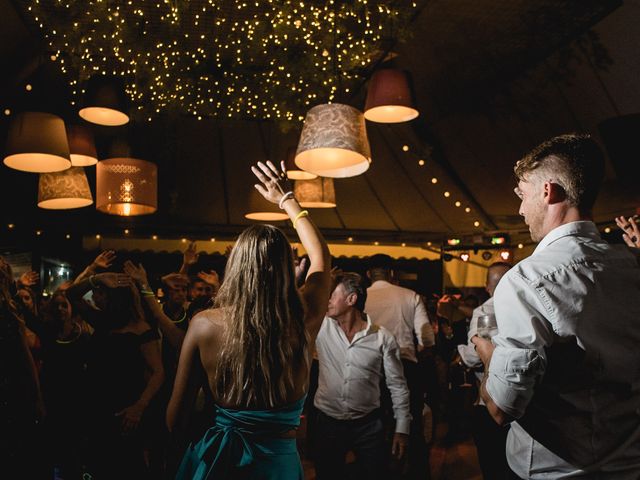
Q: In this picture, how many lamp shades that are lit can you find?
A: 10